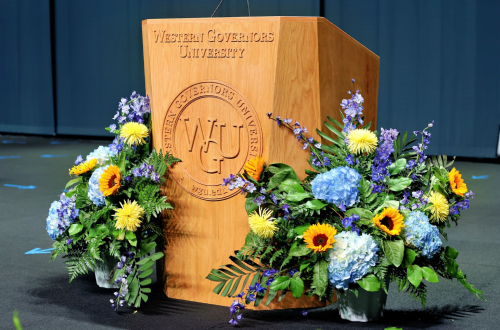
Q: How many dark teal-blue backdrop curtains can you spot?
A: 3